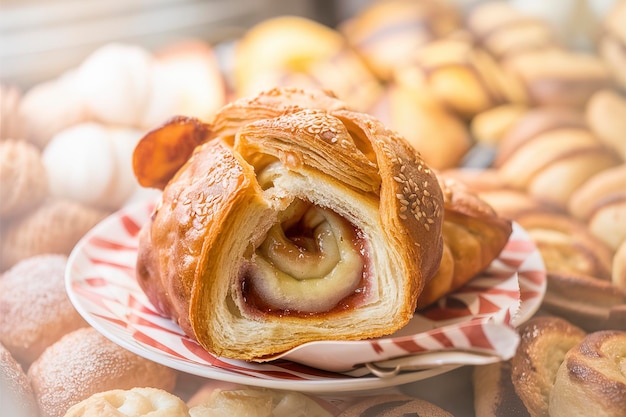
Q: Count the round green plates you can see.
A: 0